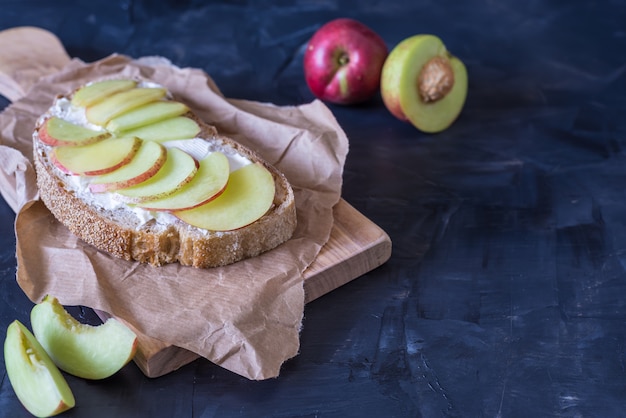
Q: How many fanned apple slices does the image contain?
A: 10